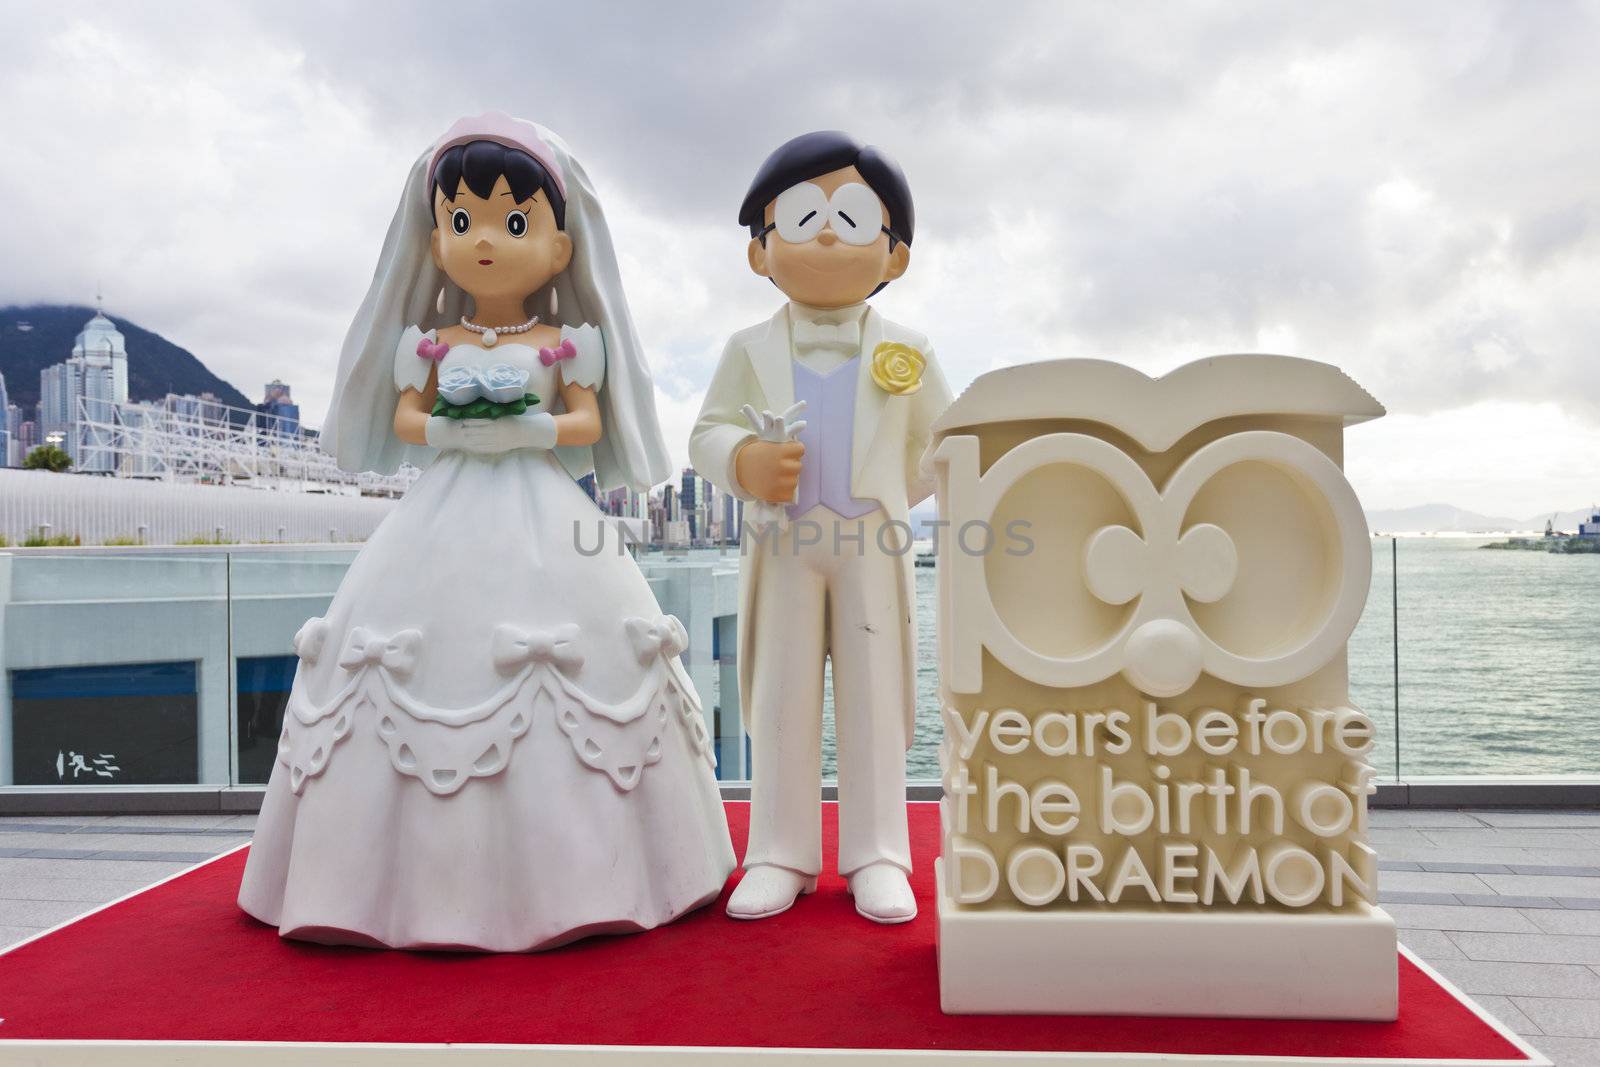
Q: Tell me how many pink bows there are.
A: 2